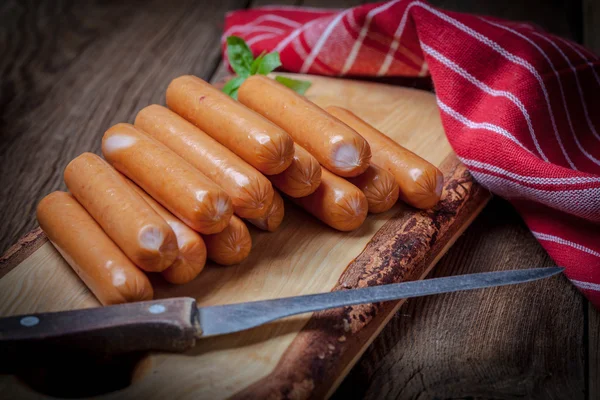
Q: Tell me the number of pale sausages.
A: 13